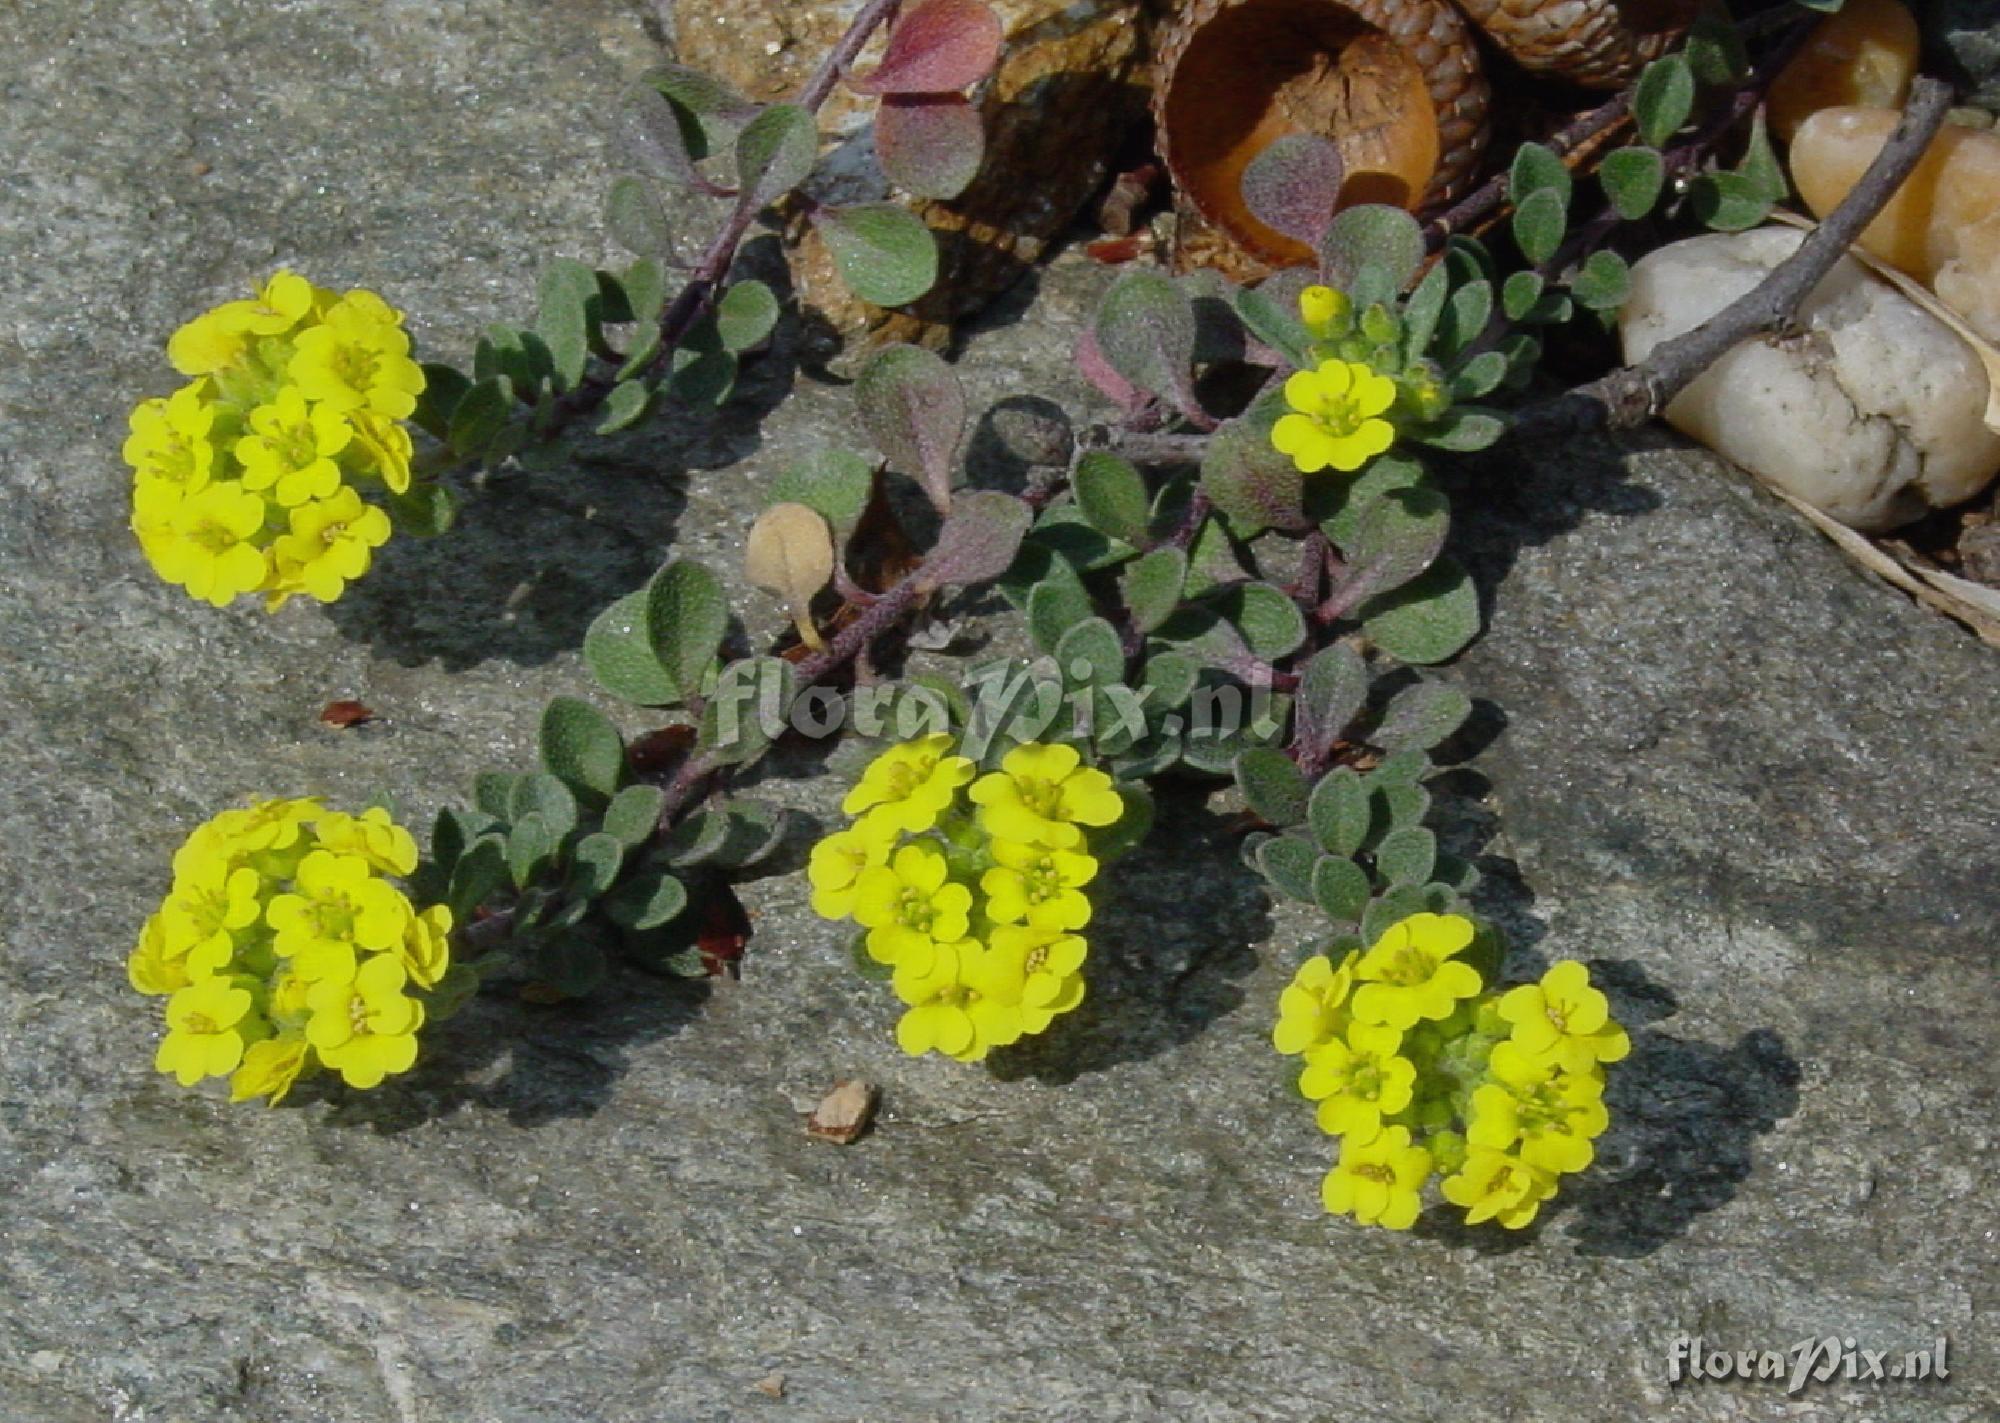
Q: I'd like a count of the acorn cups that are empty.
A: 1